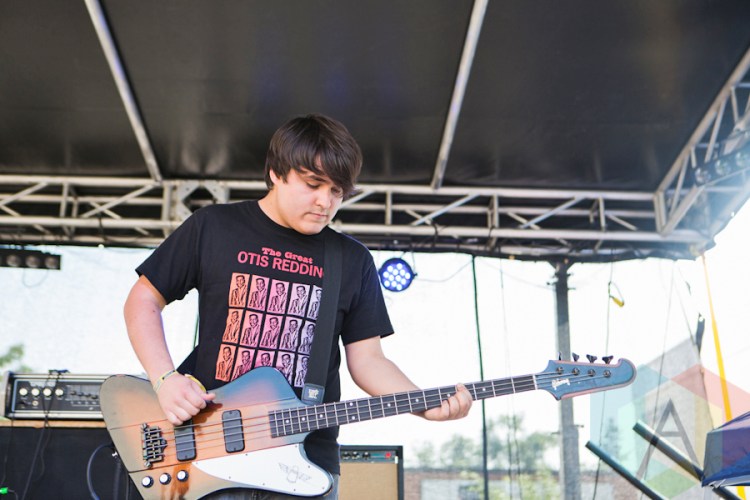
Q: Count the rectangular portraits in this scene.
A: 15